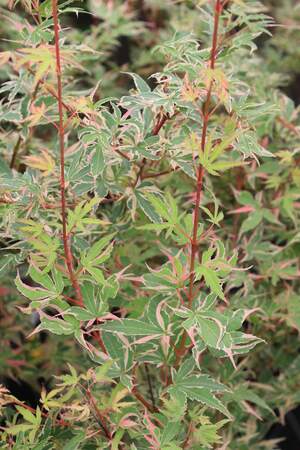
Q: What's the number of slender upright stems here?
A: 2